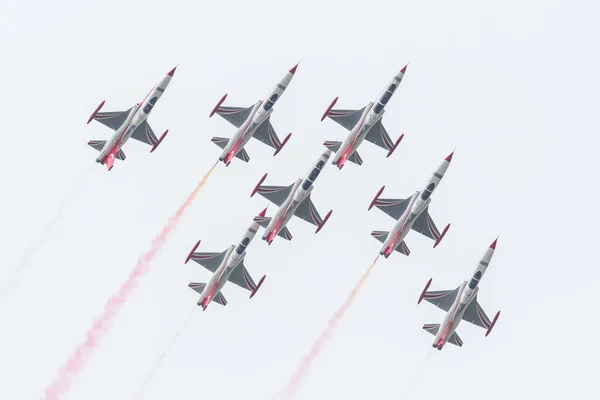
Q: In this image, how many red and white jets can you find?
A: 7